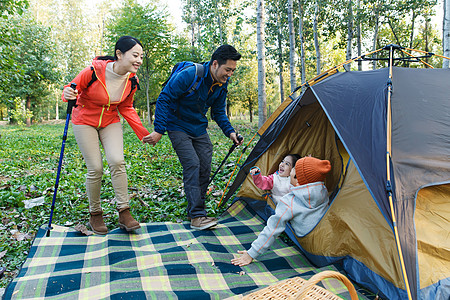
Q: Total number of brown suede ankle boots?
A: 2